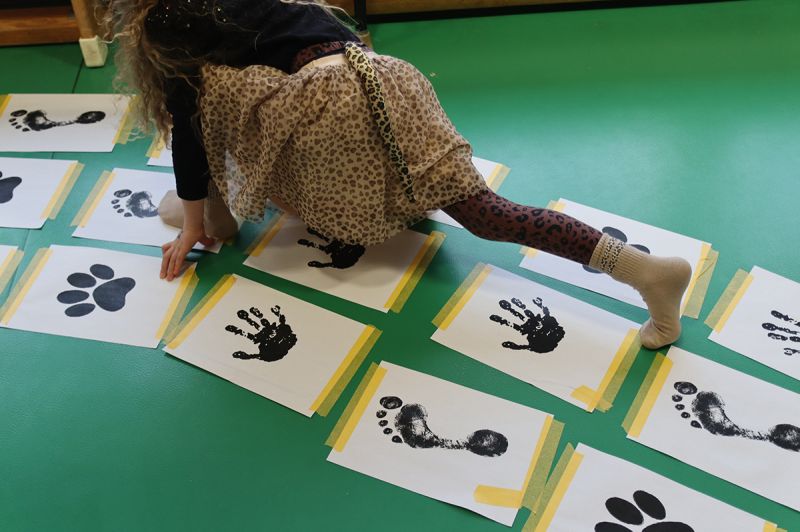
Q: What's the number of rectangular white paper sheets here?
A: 15